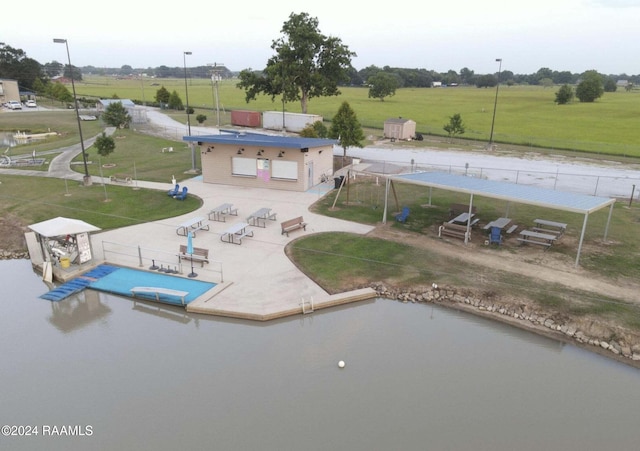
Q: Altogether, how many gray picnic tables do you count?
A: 8